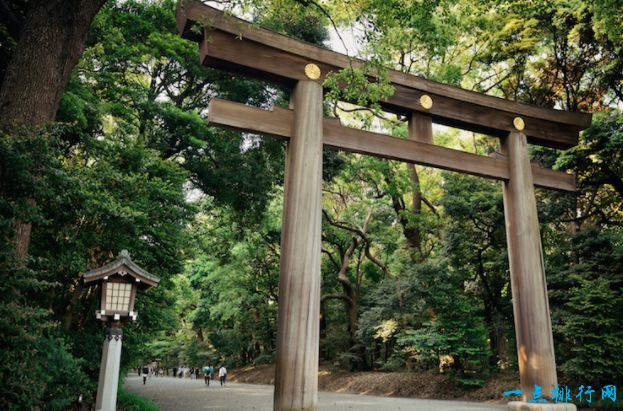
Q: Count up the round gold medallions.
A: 3